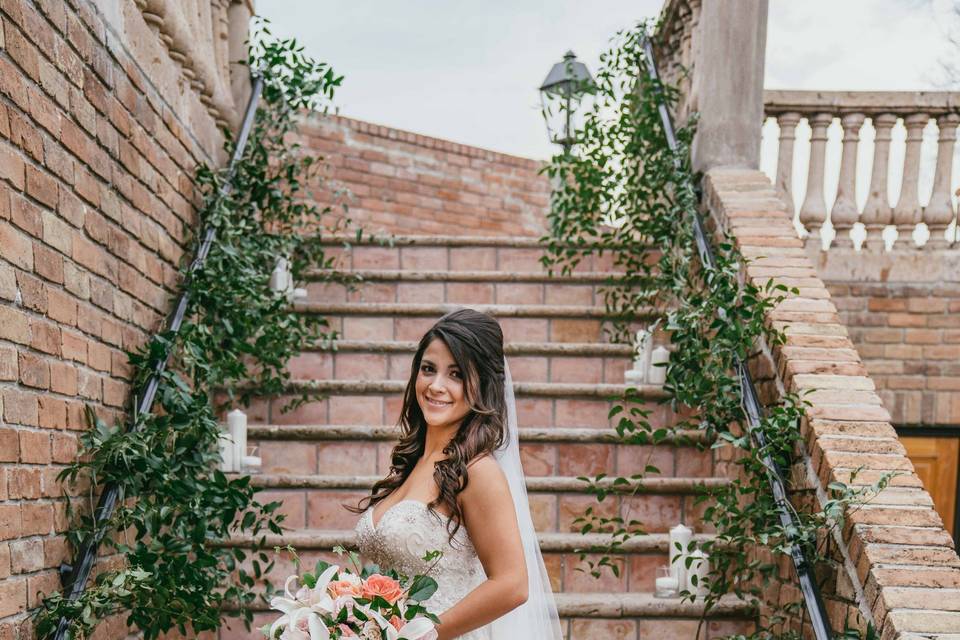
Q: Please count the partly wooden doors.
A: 1